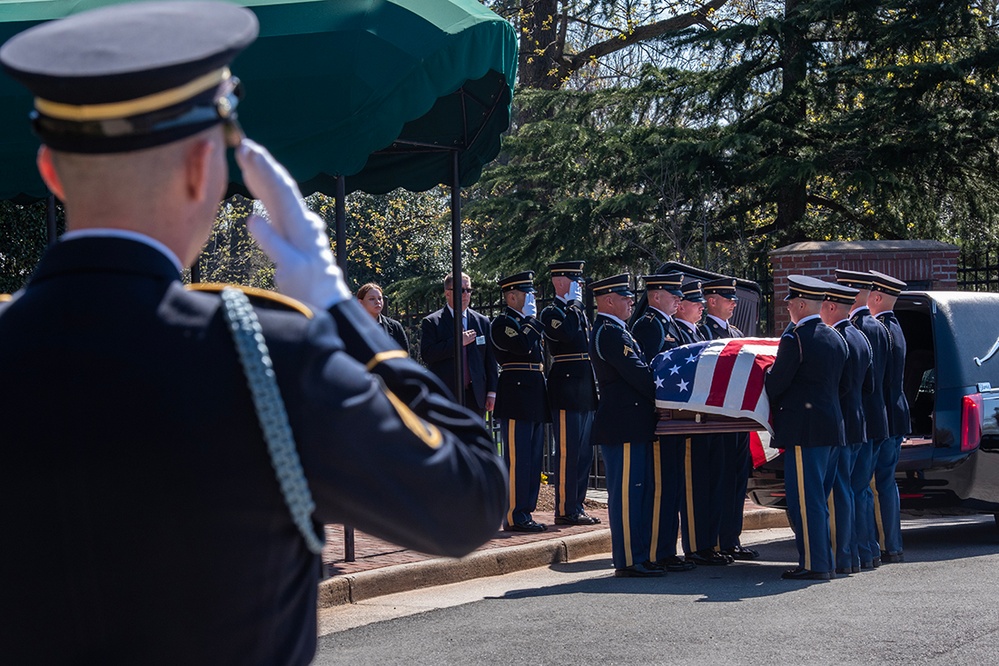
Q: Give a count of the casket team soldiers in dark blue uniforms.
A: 8